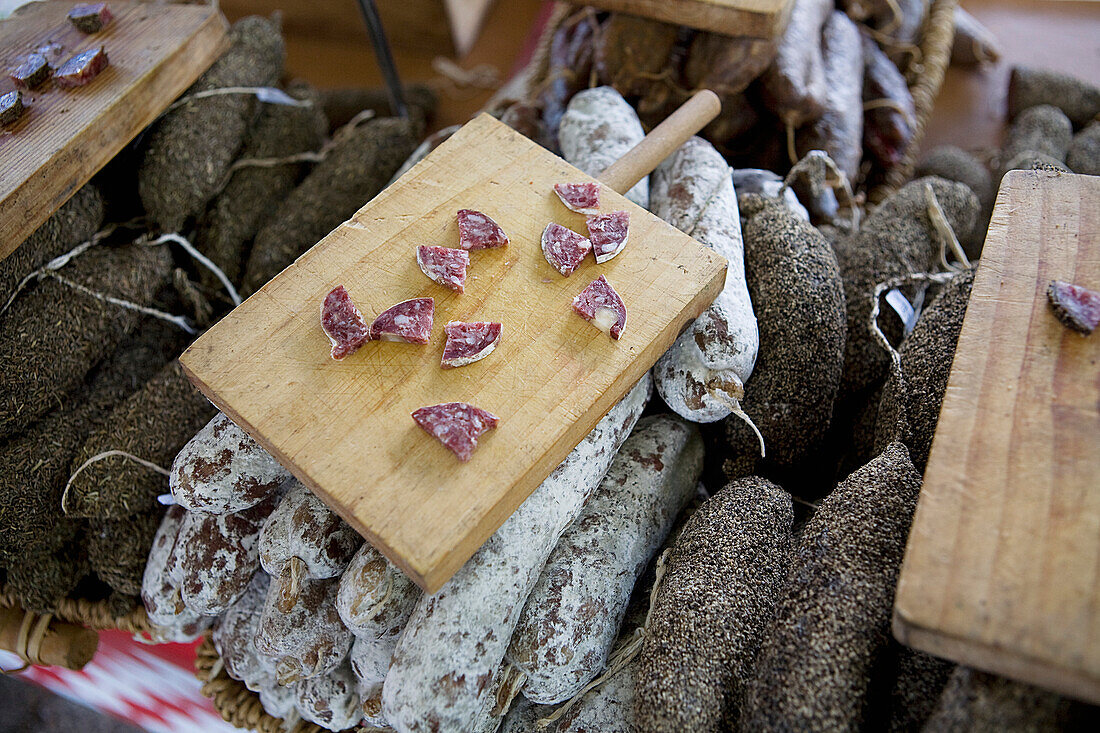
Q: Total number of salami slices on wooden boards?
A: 15